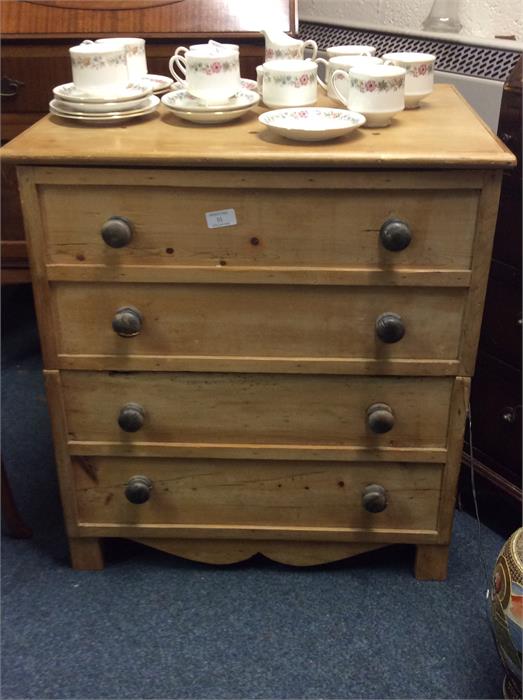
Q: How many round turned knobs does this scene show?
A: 8